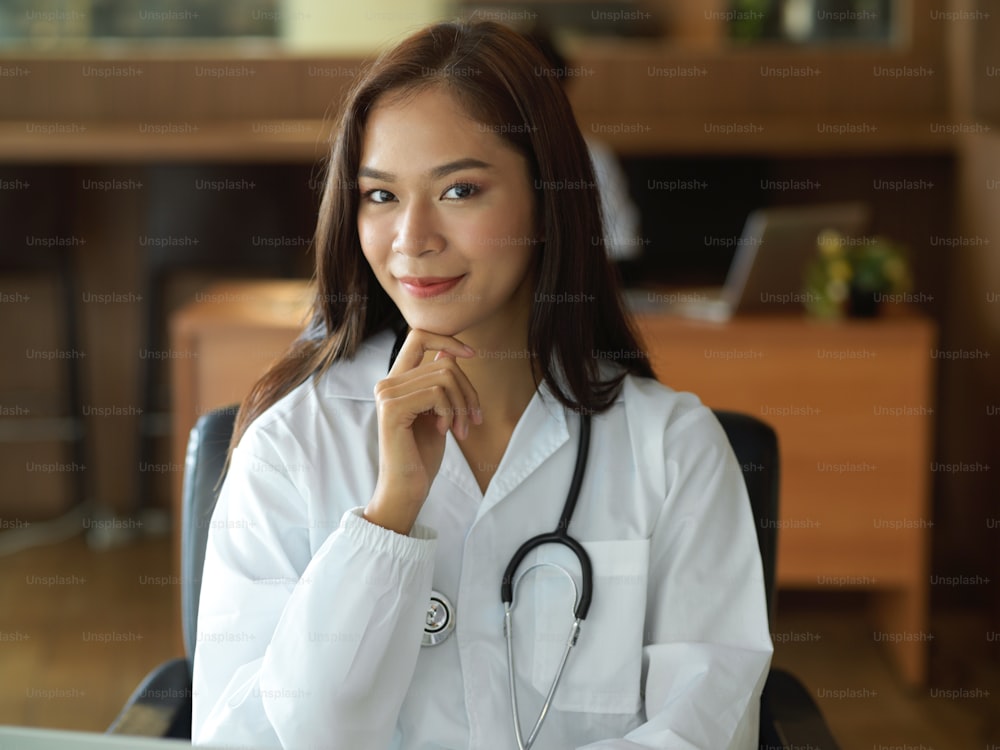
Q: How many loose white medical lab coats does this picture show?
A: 1